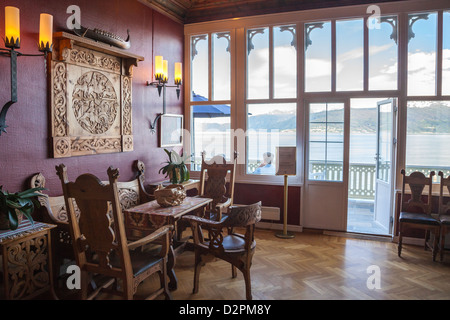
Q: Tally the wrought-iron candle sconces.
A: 2